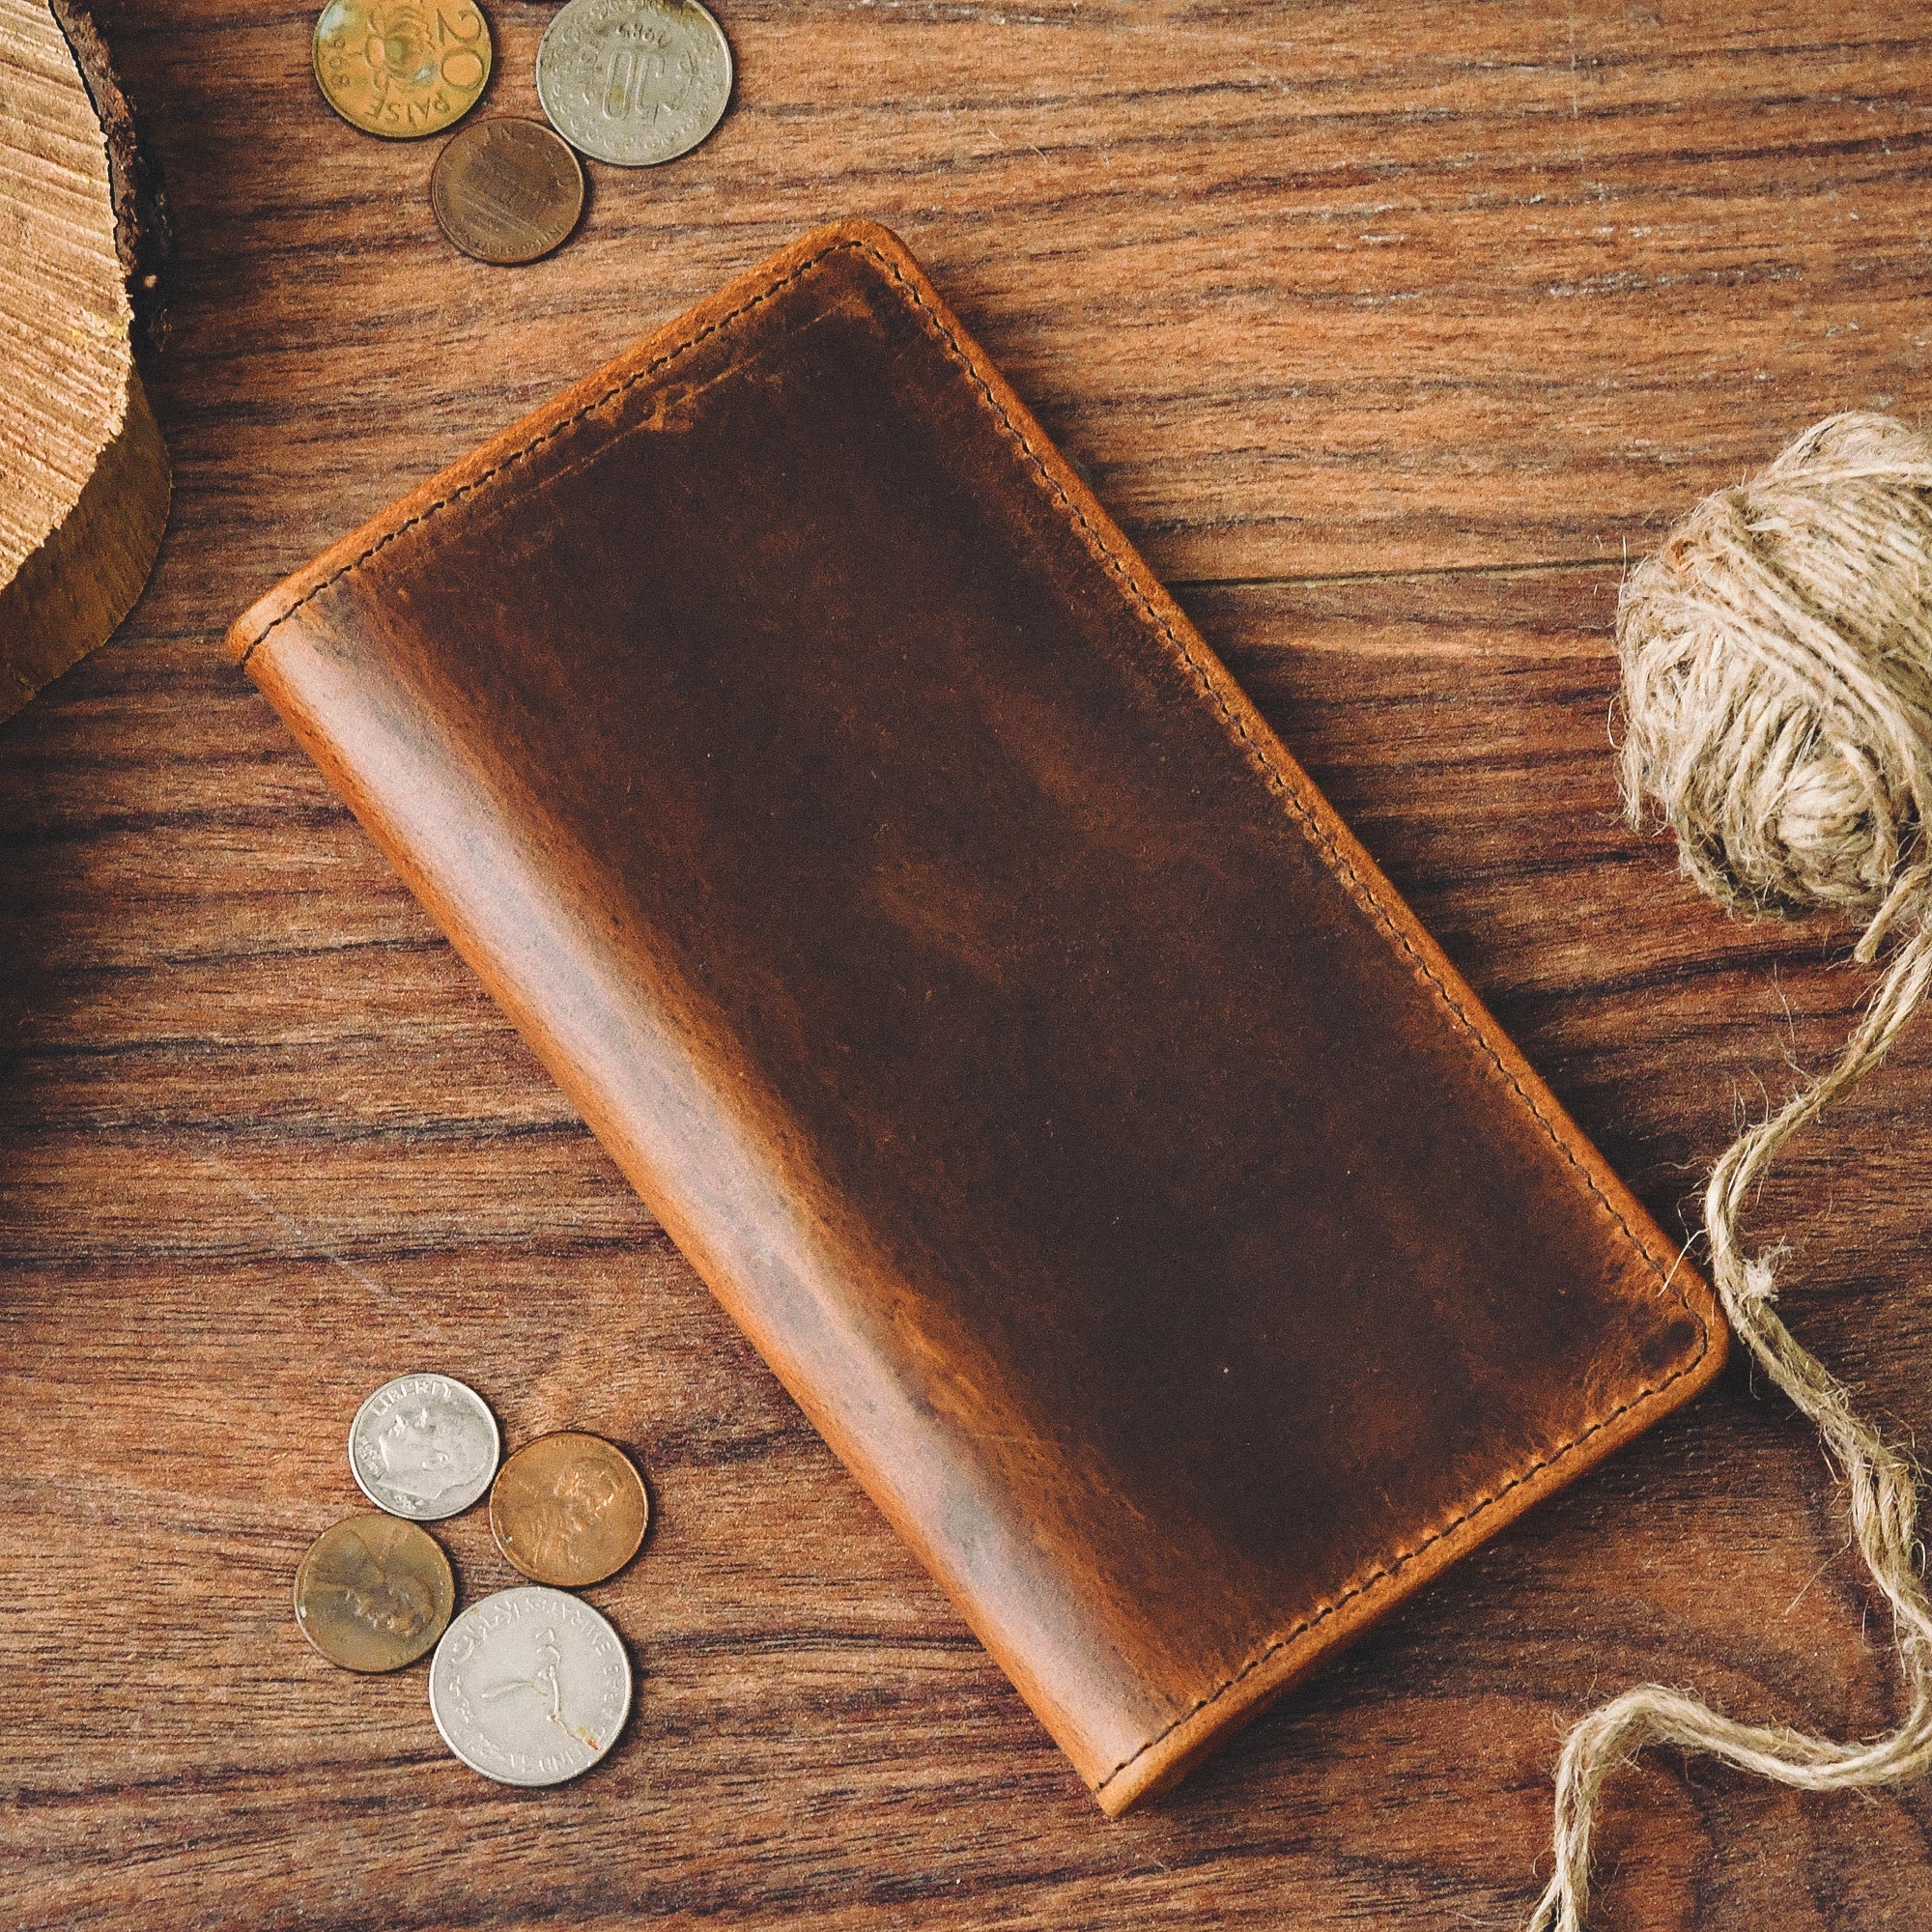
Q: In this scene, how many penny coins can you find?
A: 3